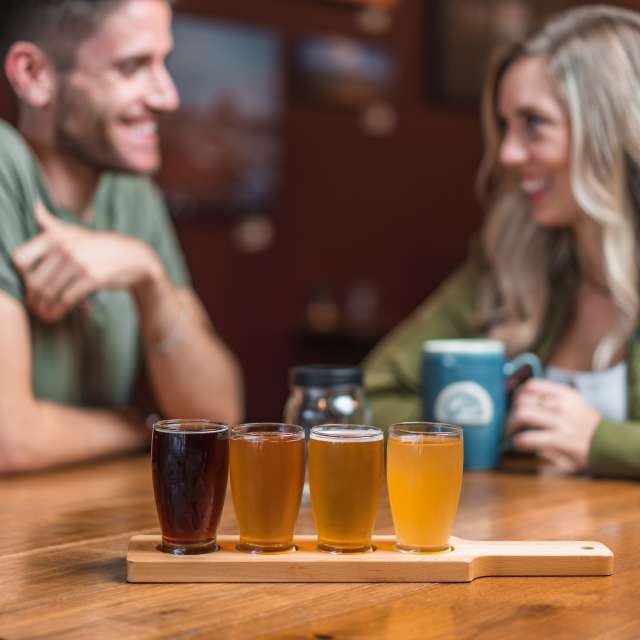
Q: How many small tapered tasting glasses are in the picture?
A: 4